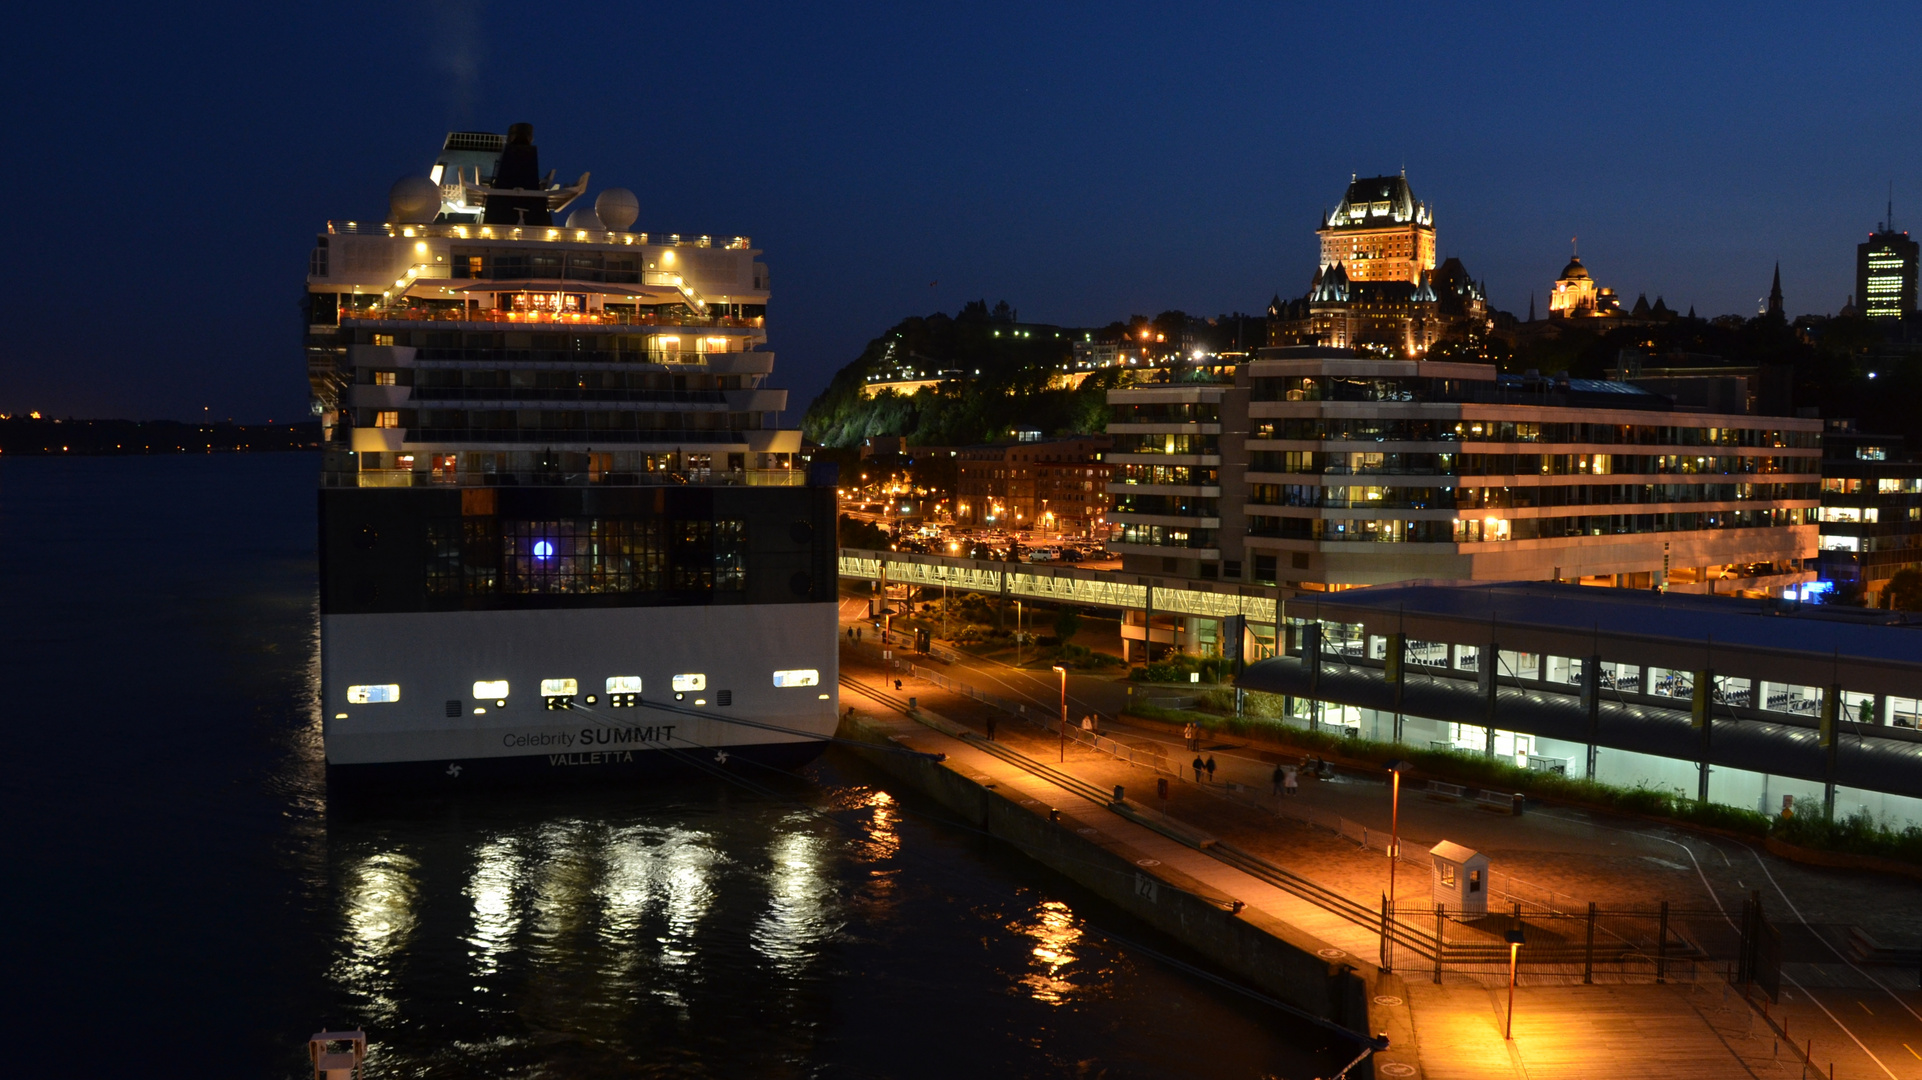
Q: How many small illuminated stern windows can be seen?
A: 6